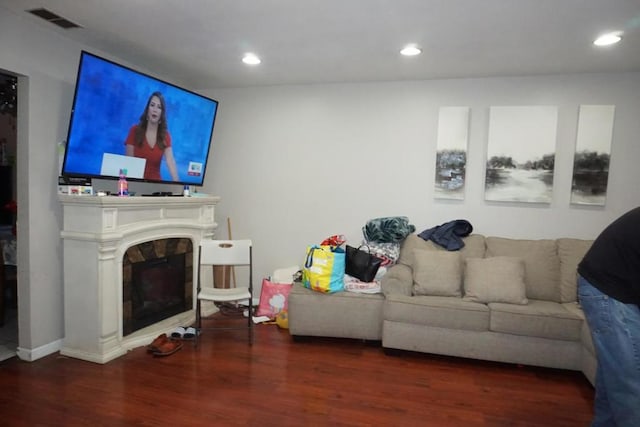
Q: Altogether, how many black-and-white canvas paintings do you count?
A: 3